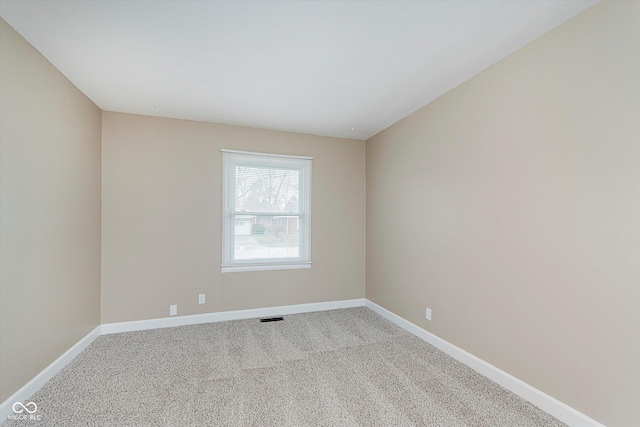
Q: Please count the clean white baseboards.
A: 3